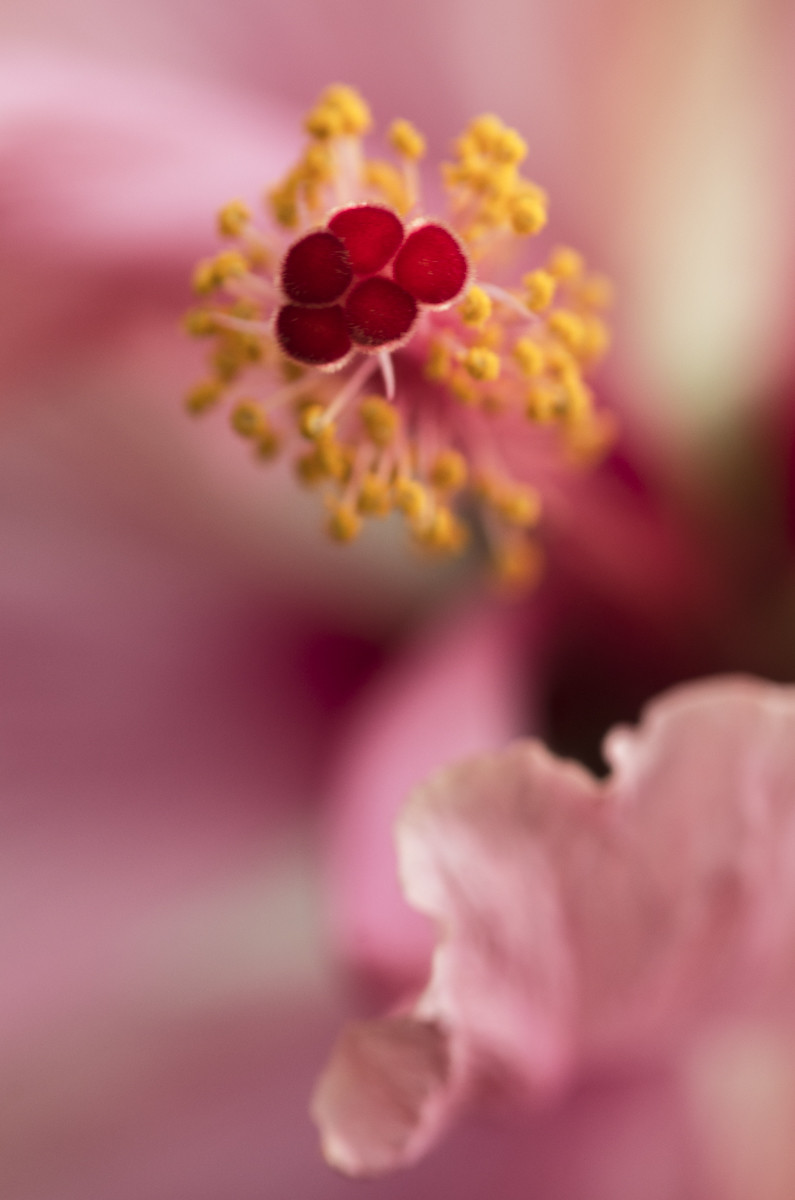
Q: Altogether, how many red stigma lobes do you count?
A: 5